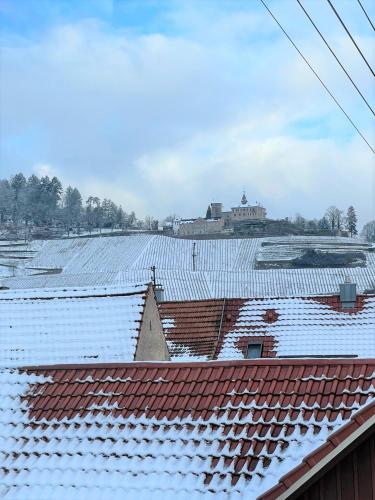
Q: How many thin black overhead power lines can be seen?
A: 4